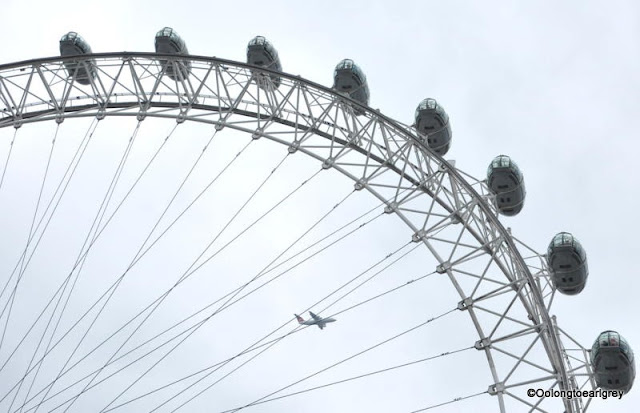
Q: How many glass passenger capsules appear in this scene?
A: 8